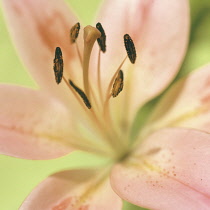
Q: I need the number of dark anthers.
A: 6